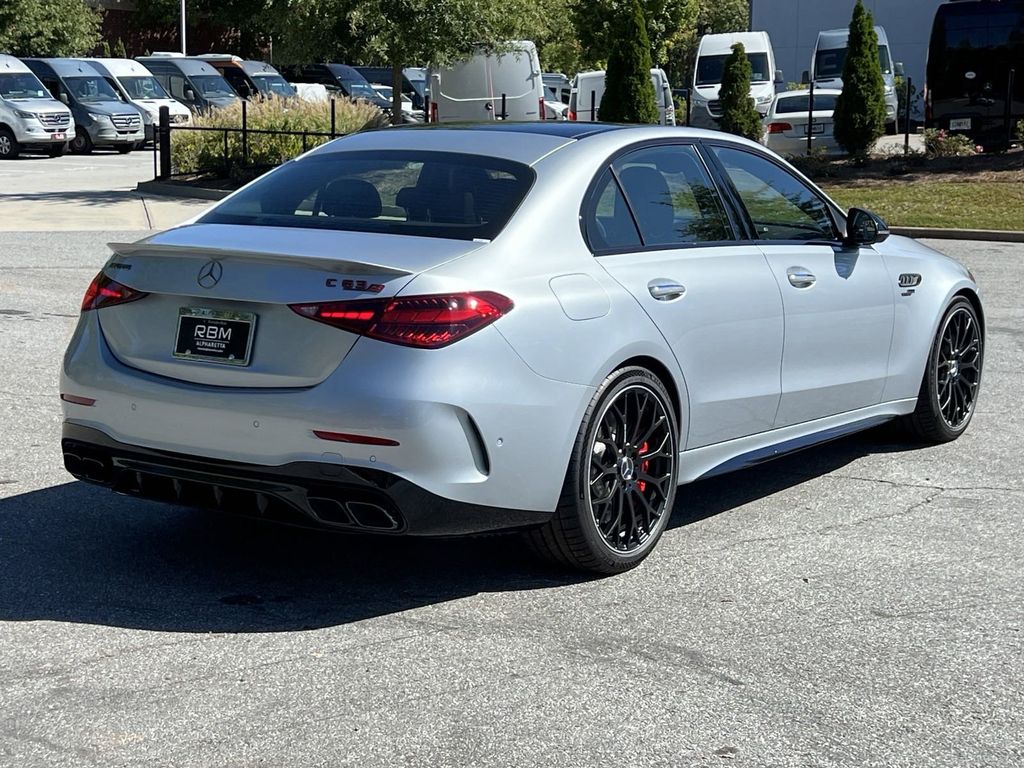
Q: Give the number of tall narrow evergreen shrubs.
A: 3